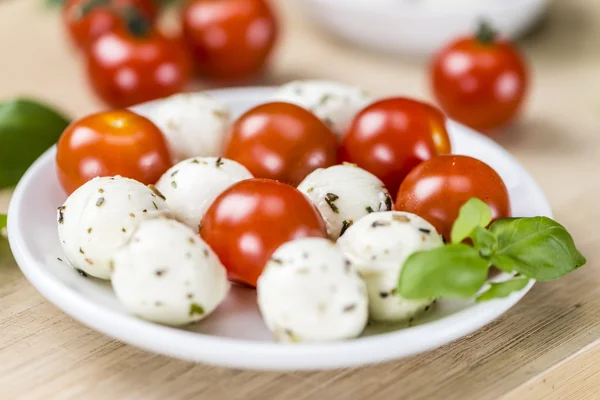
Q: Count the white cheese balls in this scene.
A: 8